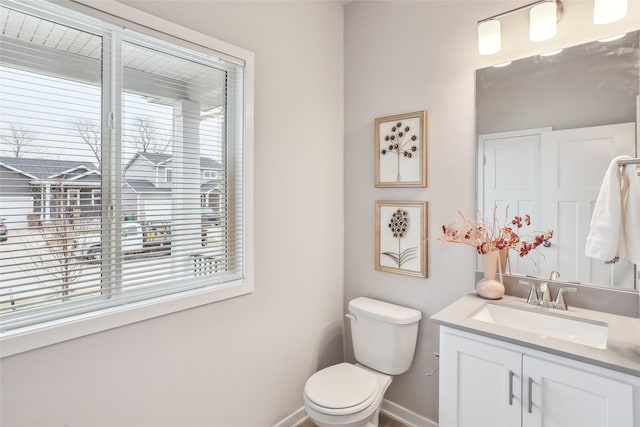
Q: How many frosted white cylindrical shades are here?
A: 3